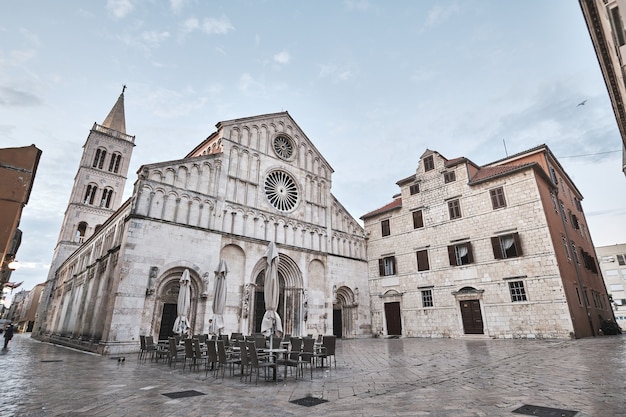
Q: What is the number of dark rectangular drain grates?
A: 3